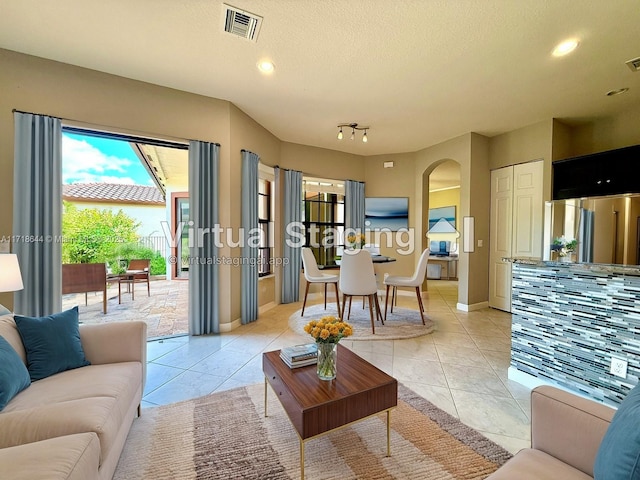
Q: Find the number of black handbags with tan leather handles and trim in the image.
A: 0